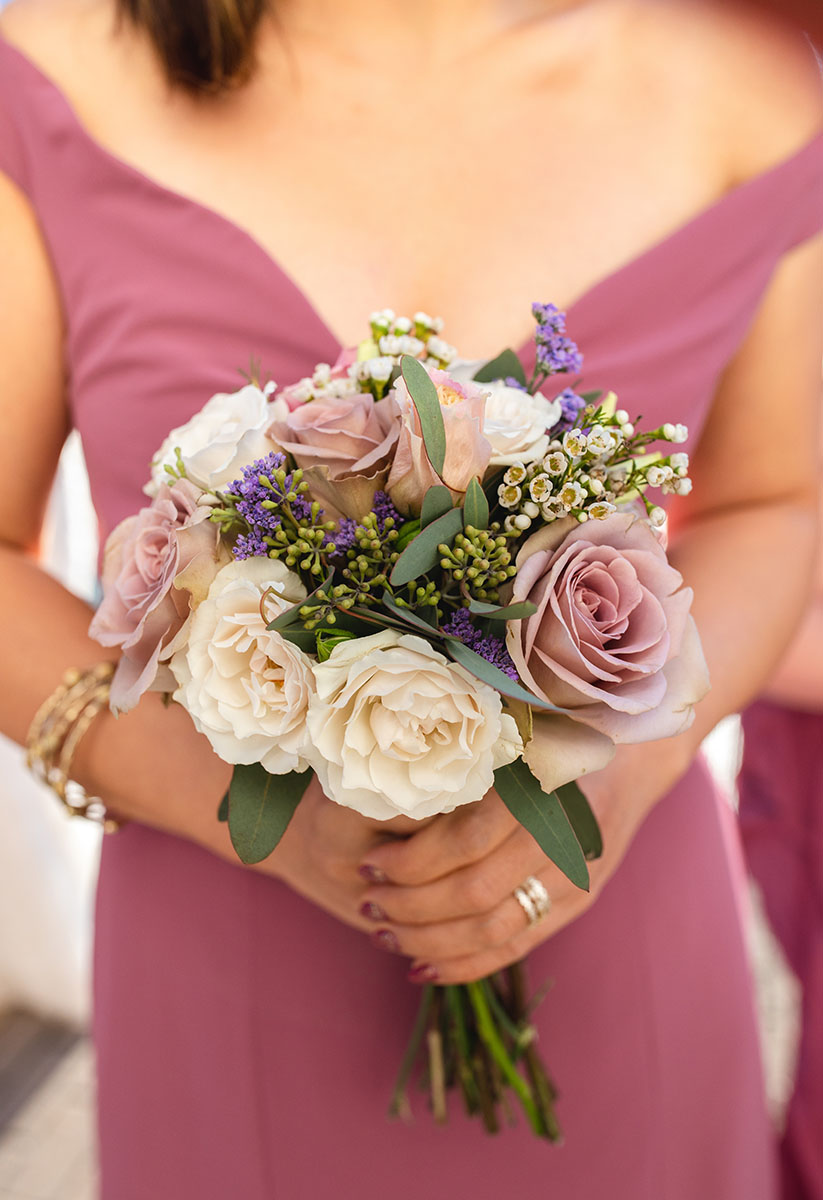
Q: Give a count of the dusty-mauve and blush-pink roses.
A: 4